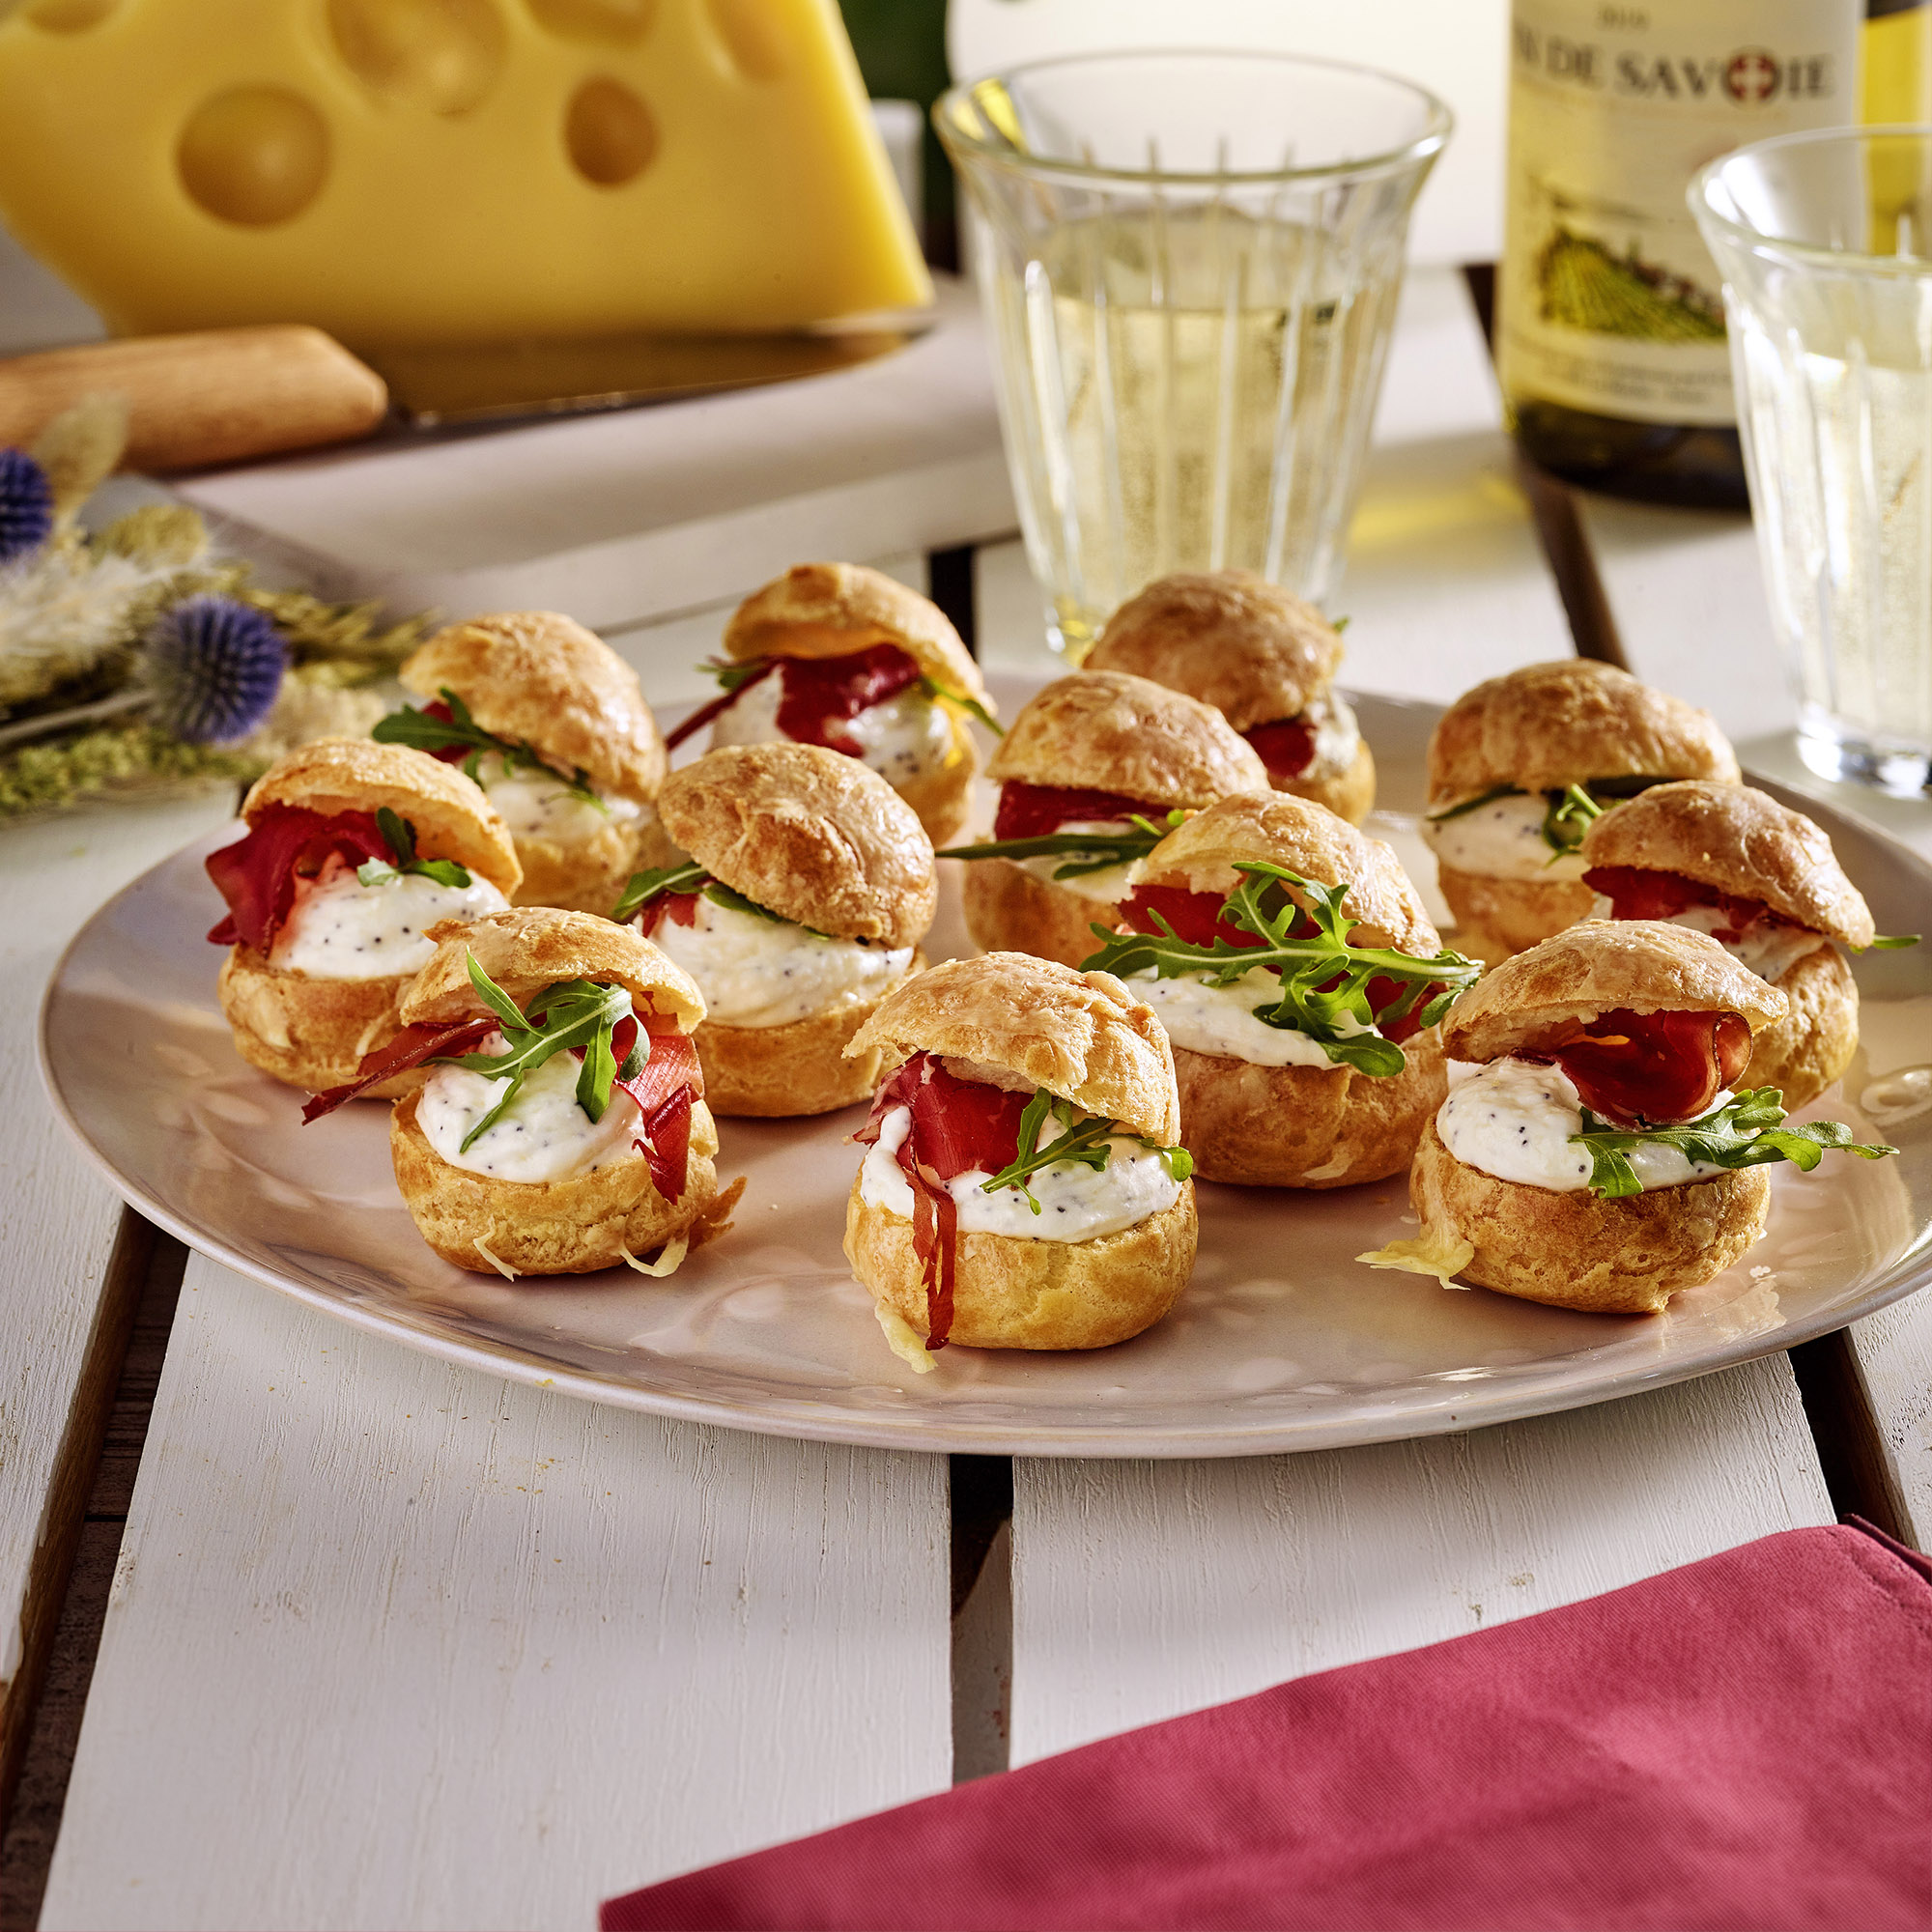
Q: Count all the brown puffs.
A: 12